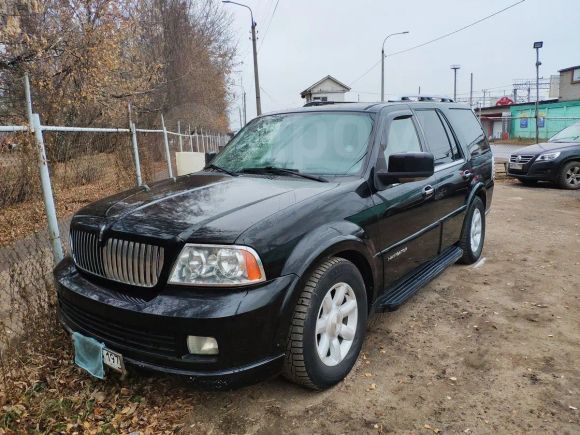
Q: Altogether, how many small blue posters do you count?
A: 2